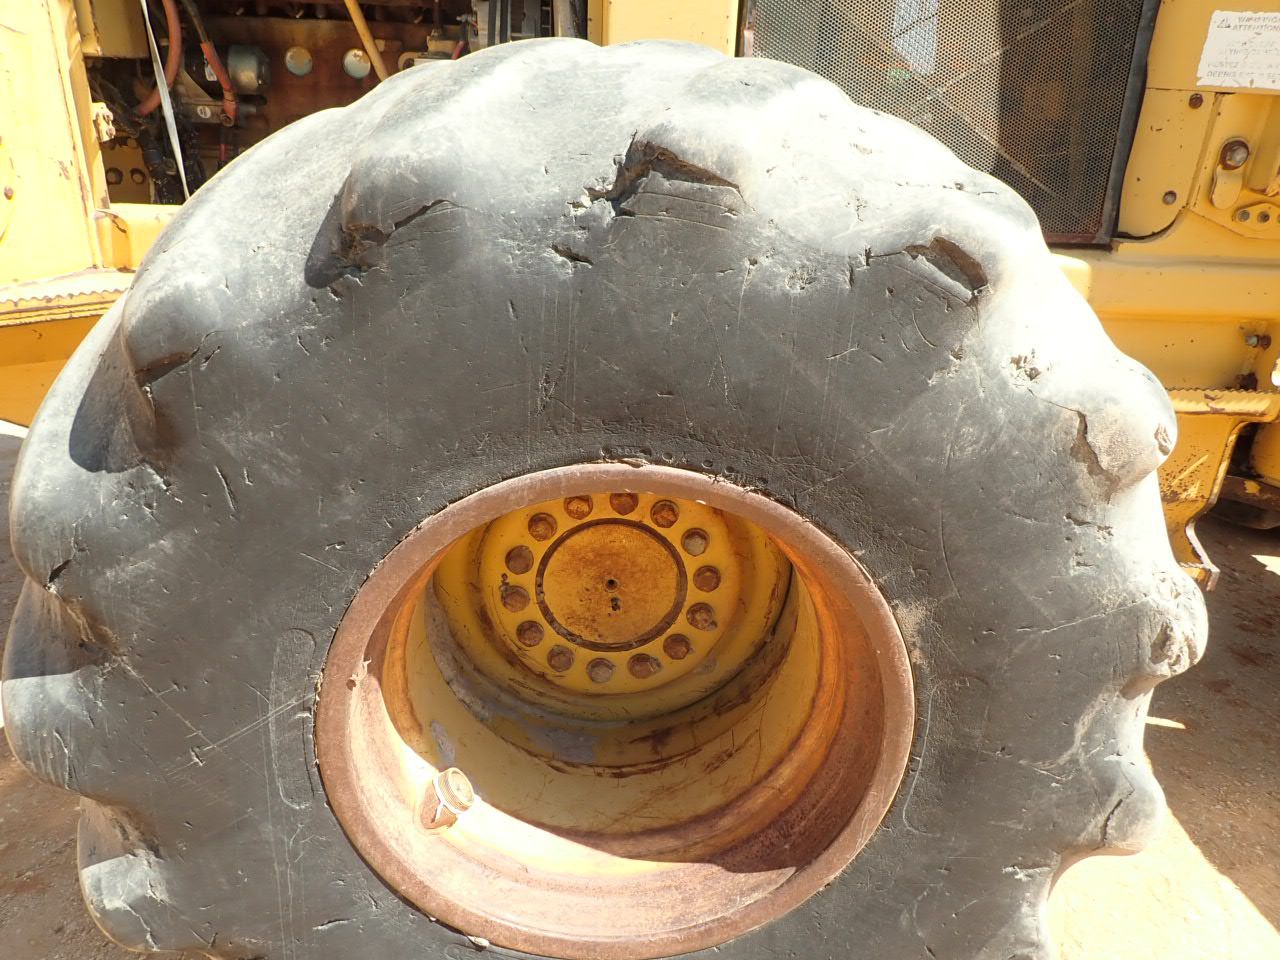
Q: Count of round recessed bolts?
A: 14